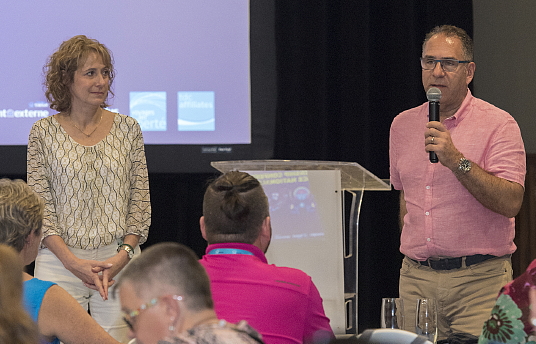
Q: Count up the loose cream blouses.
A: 1